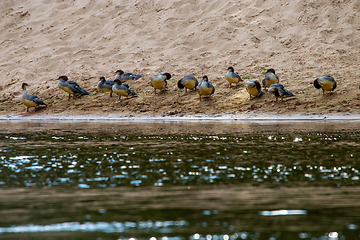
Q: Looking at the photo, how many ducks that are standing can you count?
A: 13